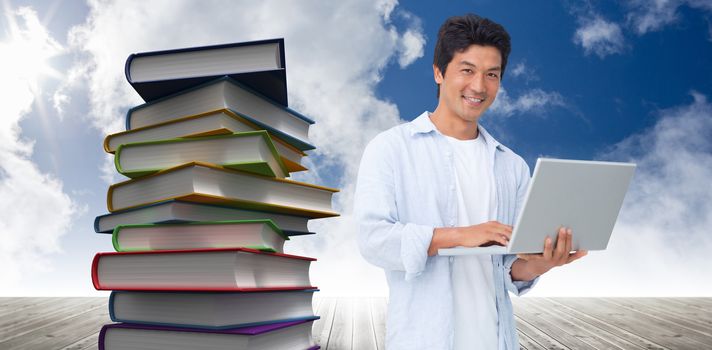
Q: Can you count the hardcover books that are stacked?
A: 10